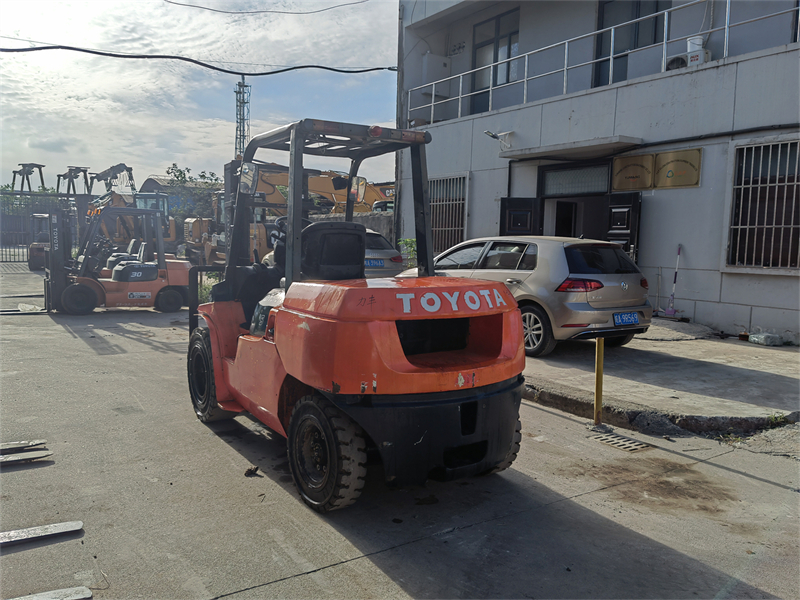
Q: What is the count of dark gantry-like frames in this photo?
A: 3